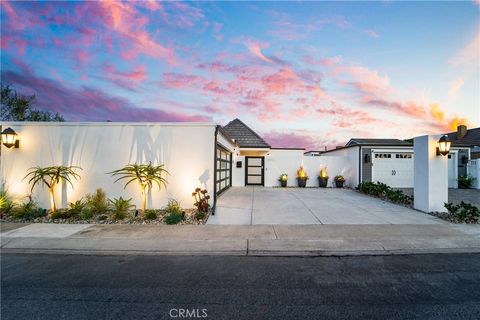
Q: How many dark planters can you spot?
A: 4